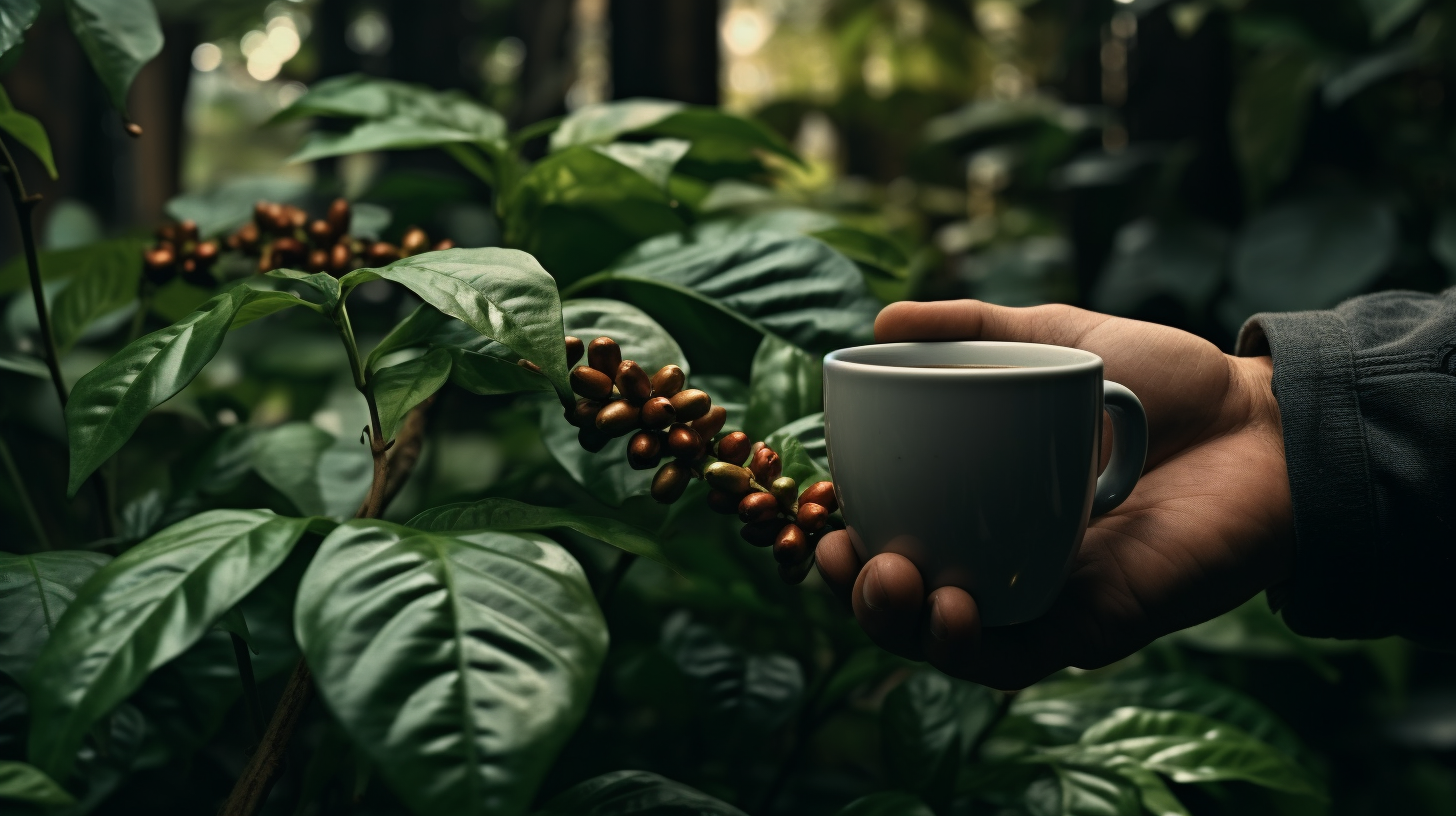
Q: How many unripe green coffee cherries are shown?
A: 2